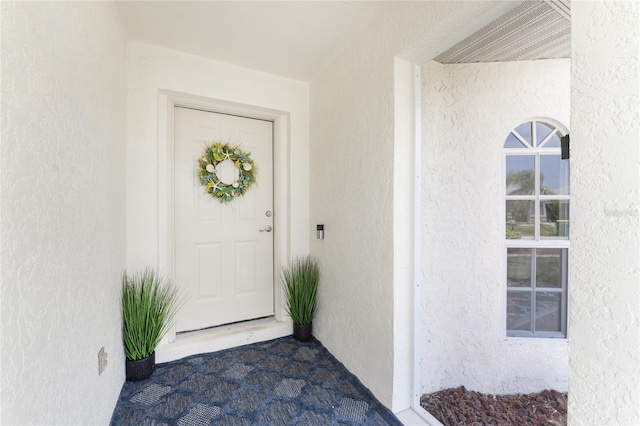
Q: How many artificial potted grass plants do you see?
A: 2